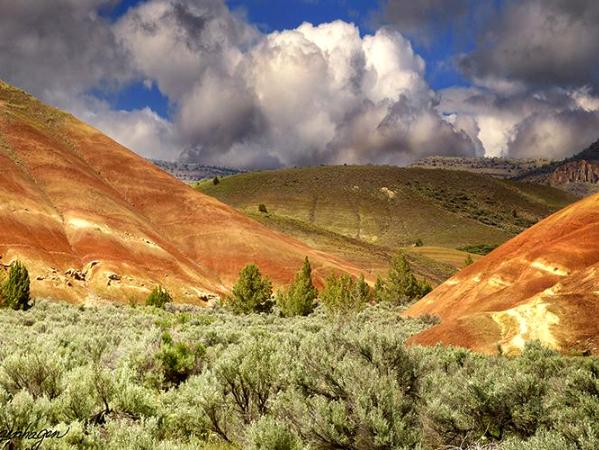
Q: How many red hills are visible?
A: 2